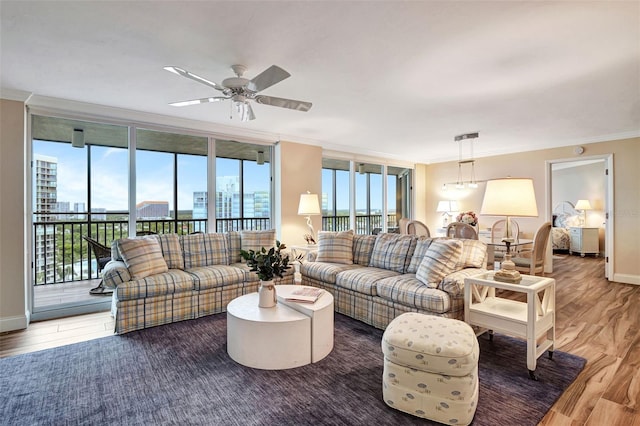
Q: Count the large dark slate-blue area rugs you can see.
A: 1